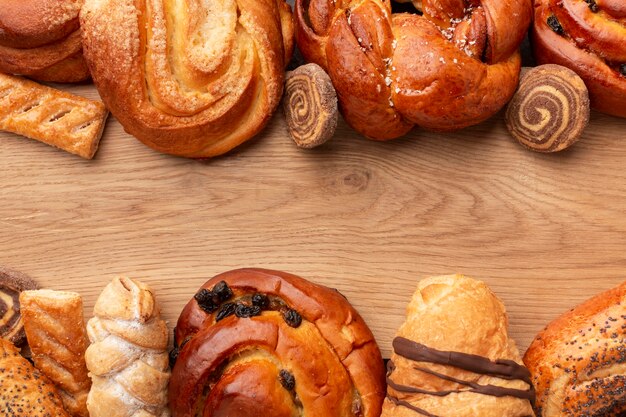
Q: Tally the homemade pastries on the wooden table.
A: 14